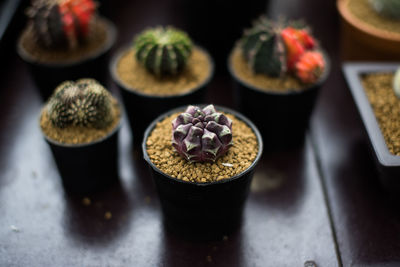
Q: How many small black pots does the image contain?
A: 5